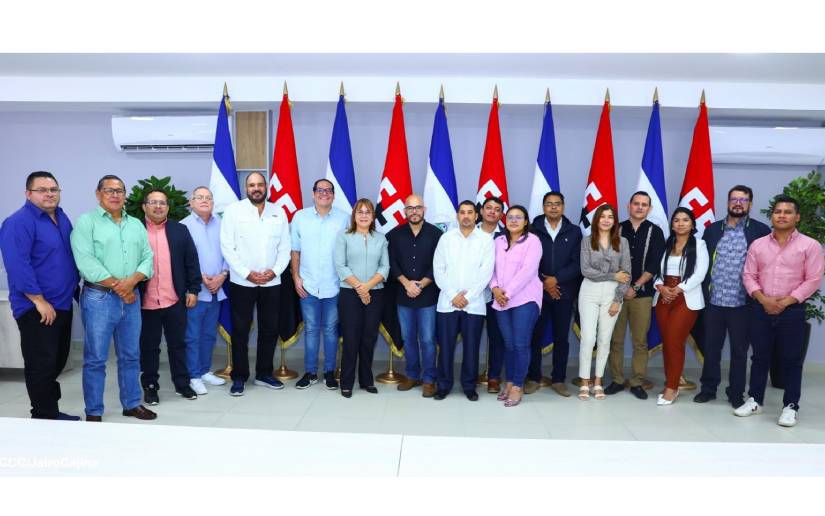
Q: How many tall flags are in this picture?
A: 10